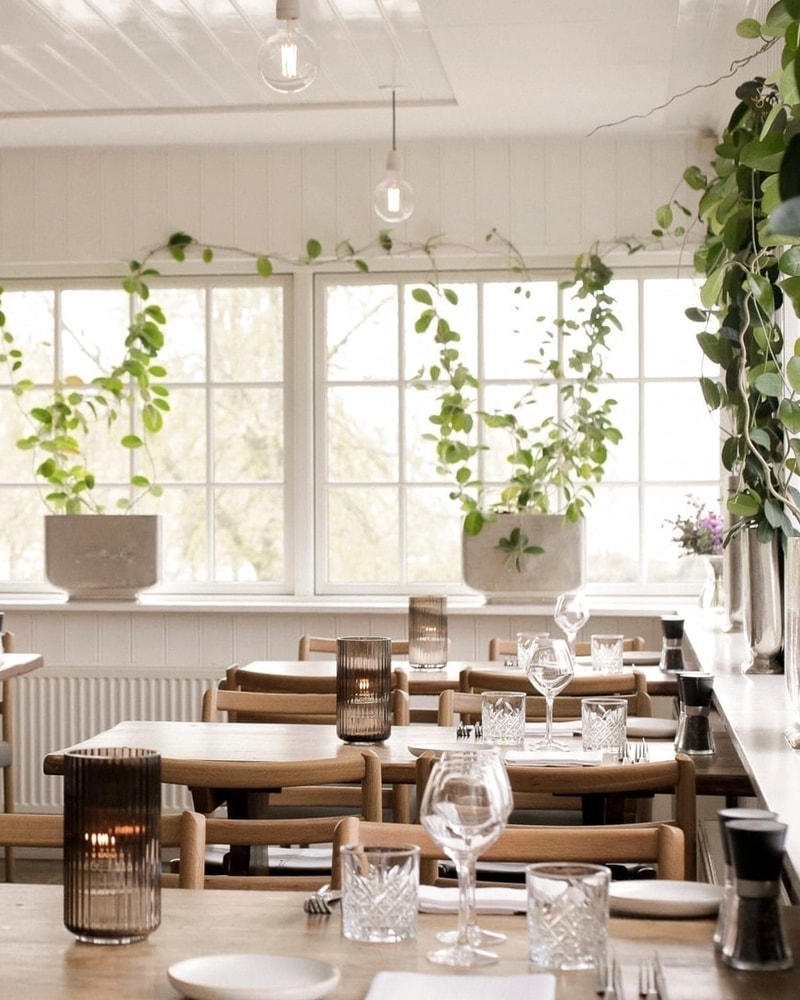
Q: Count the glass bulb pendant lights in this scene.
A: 2